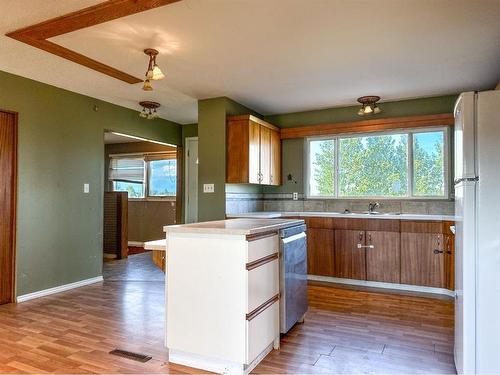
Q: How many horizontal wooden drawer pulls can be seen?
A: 3